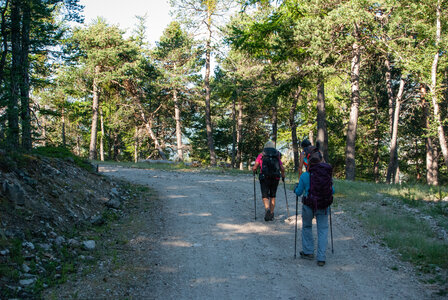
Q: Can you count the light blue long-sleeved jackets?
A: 1